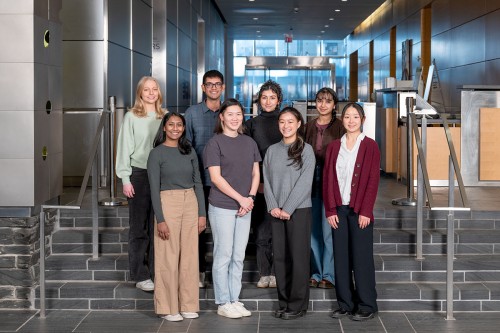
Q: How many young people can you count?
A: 8